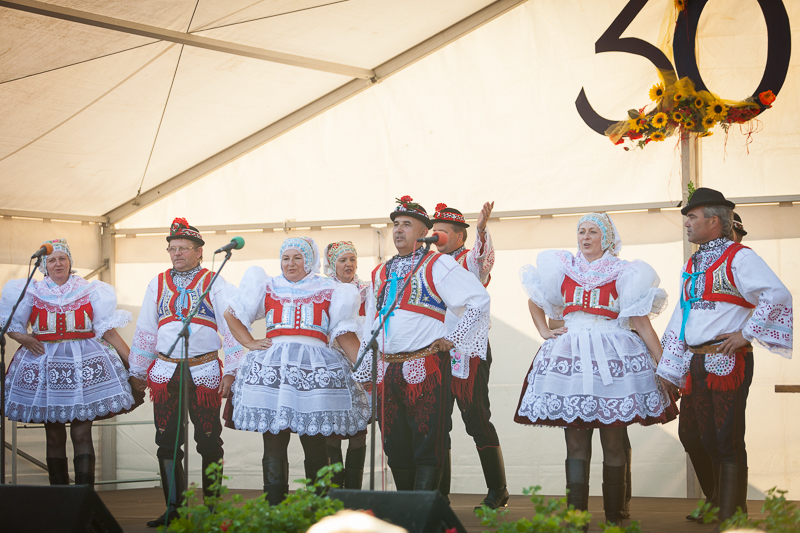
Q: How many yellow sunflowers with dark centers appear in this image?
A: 12